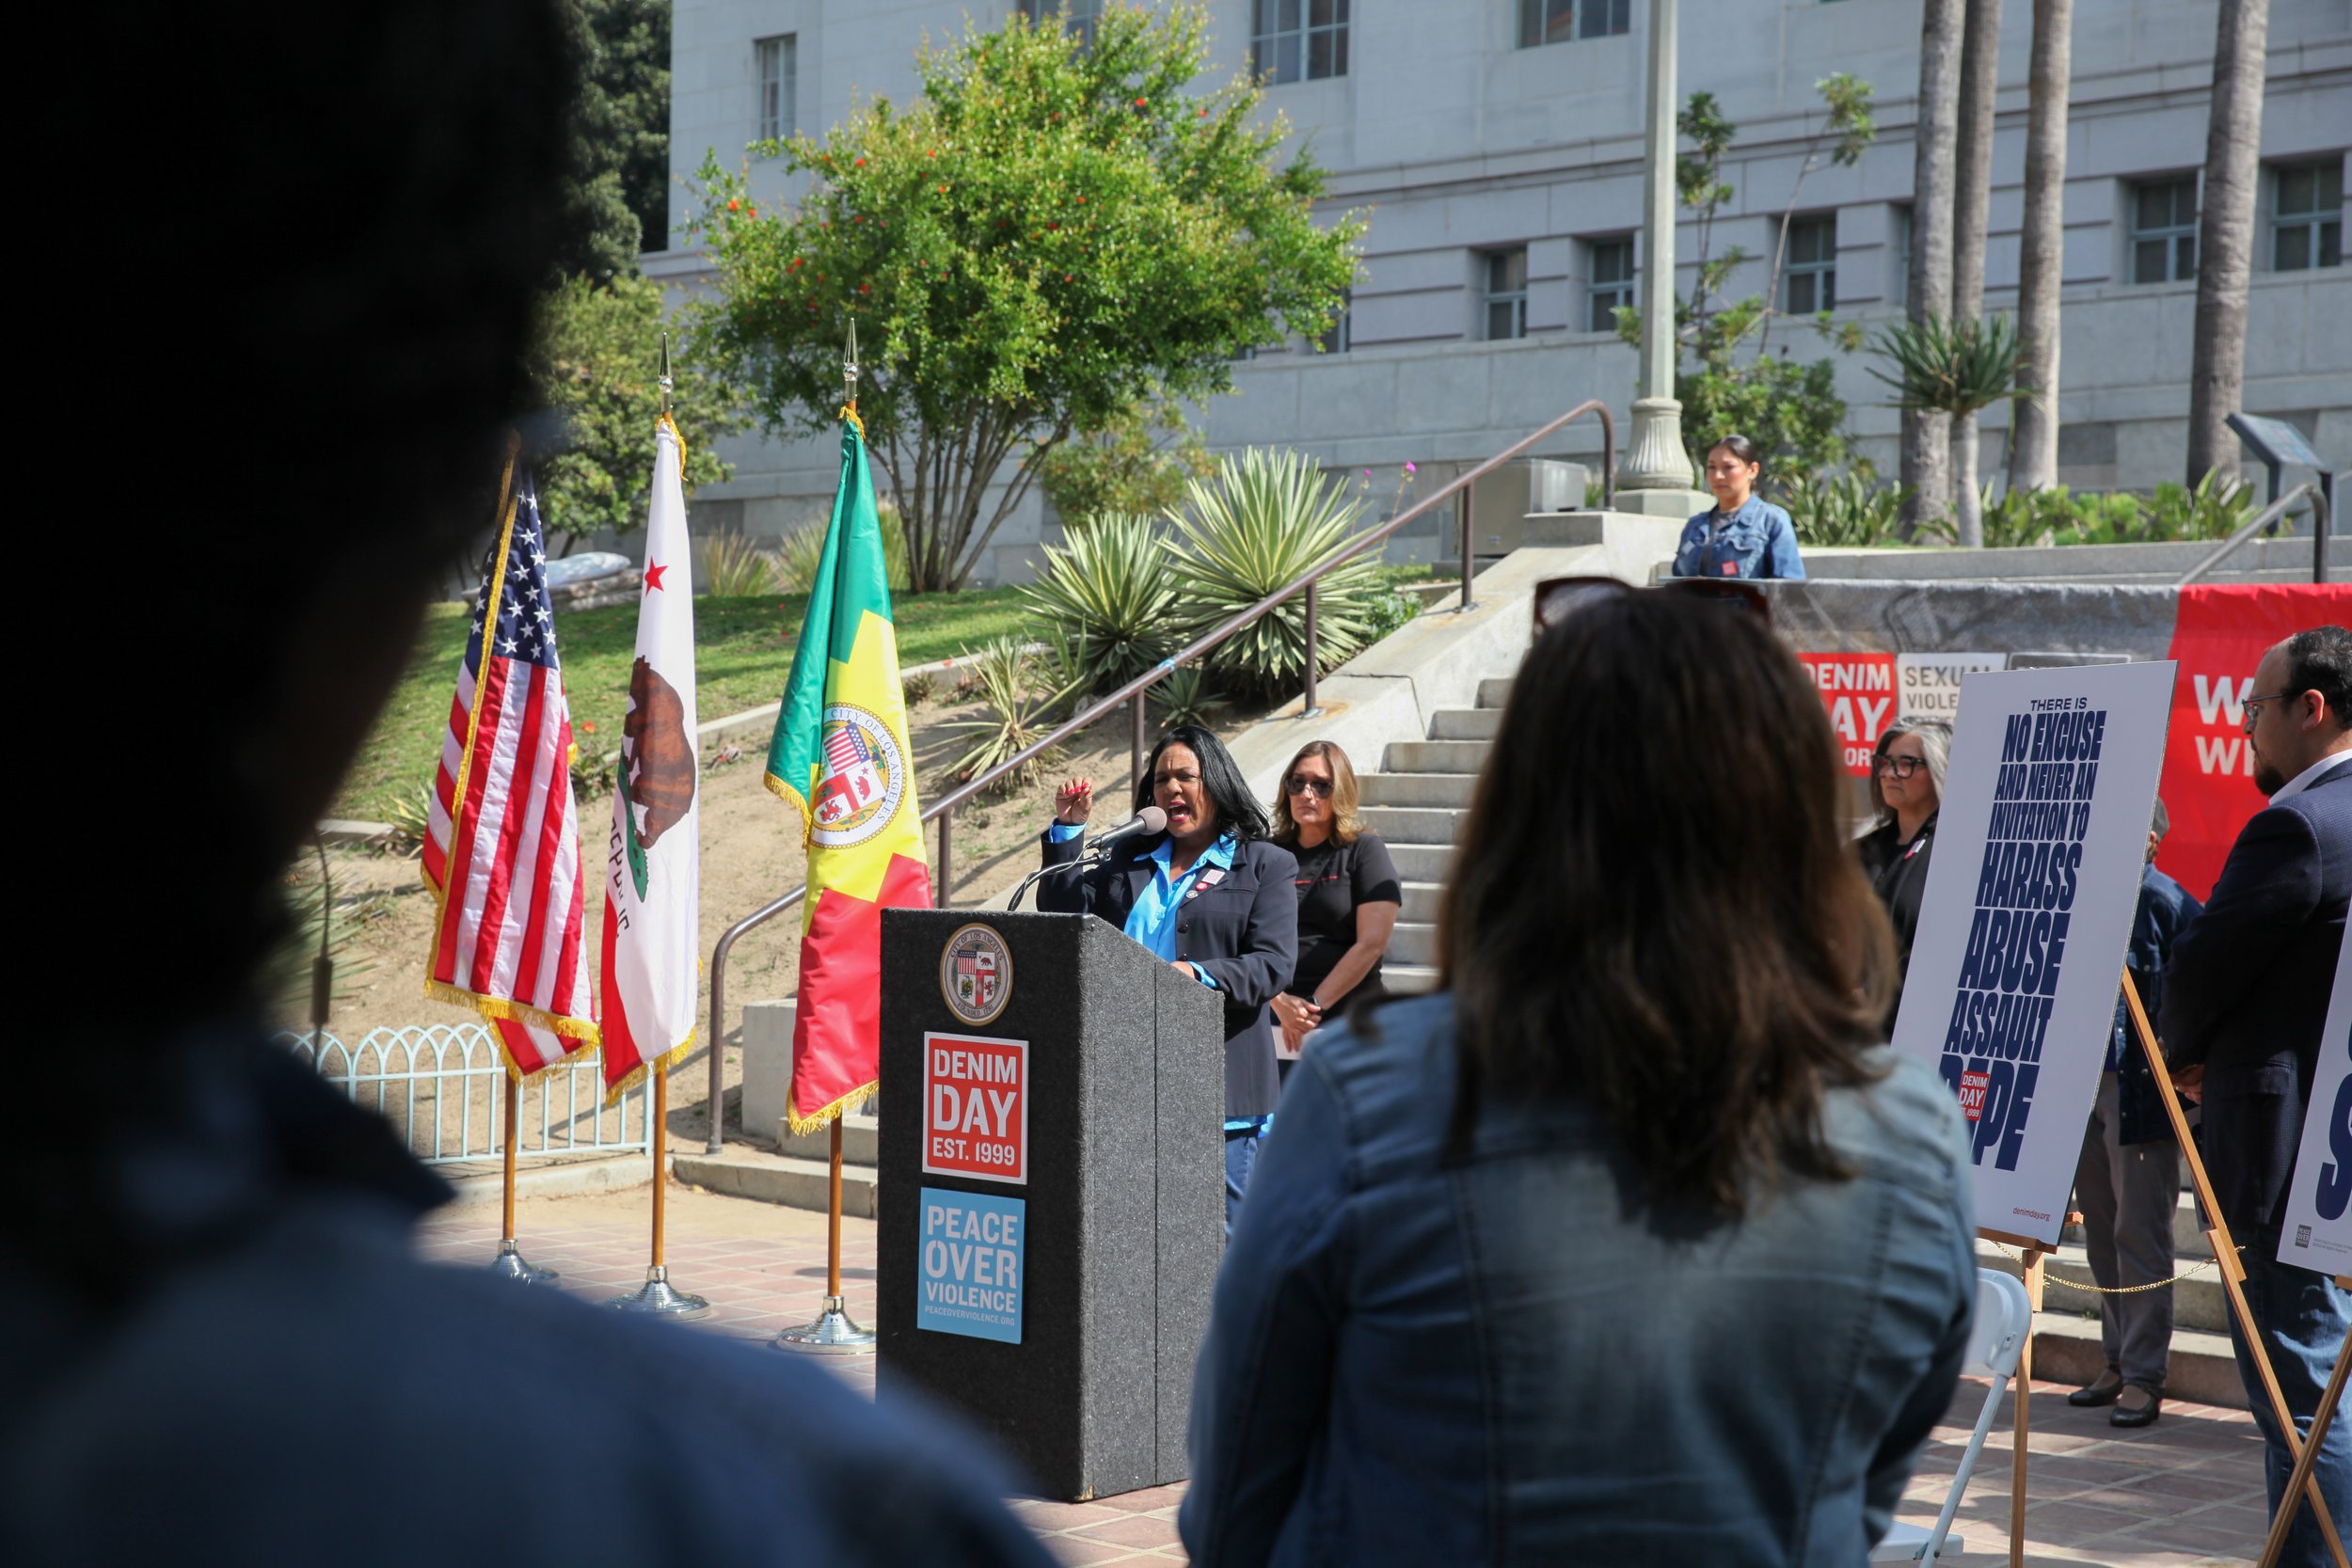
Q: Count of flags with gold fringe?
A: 3